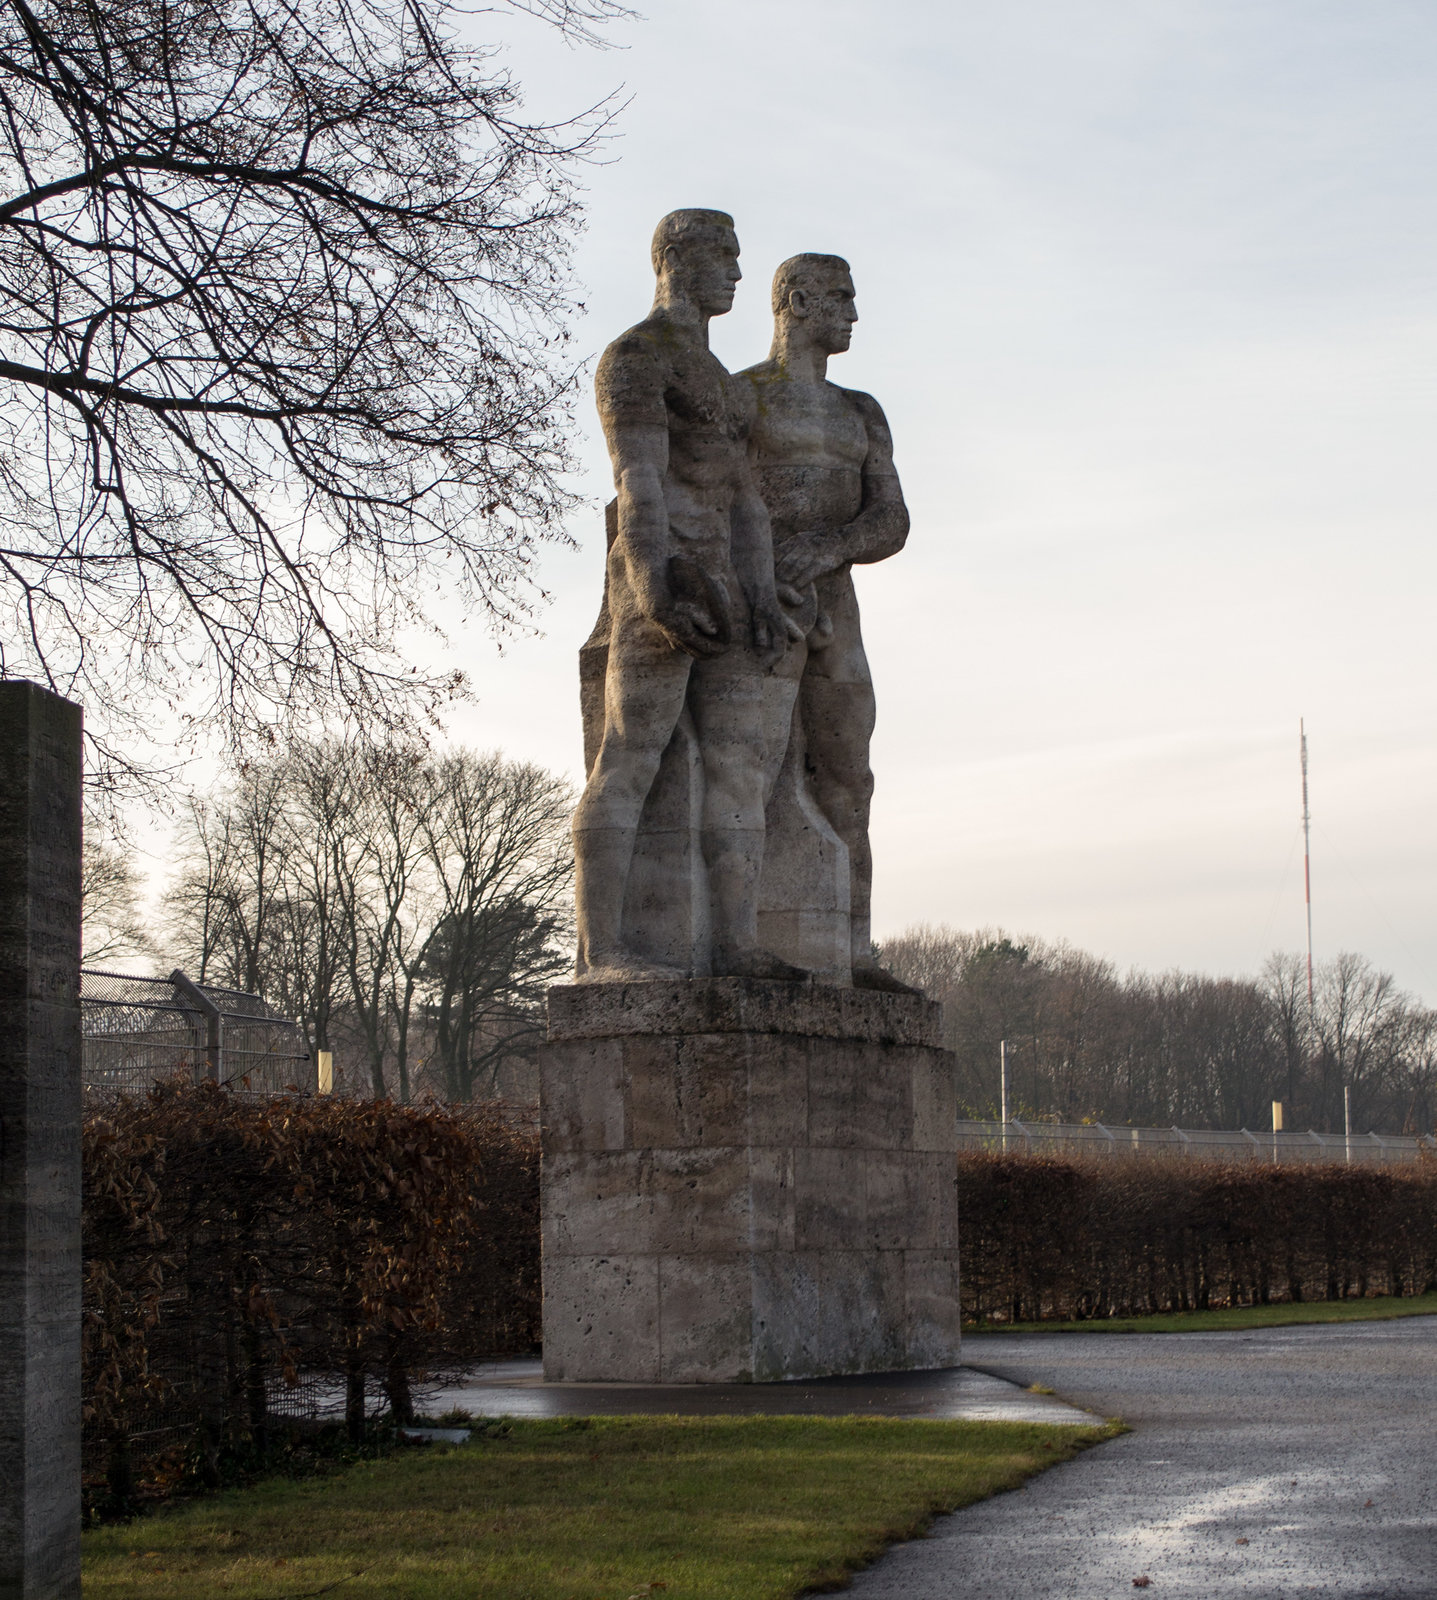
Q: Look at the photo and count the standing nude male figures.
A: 2